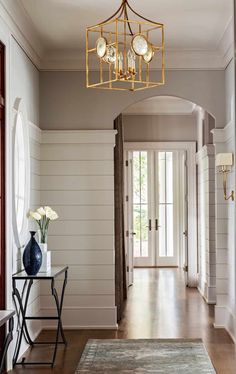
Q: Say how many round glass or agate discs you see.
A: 4